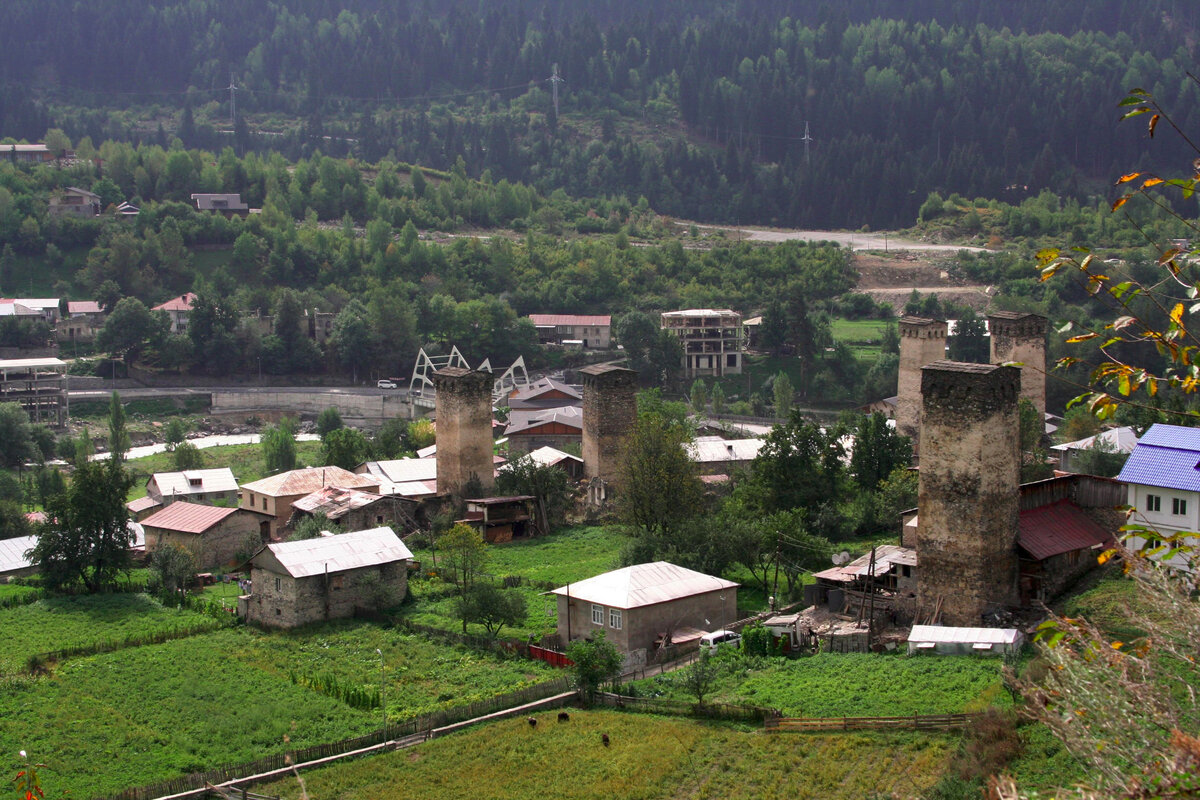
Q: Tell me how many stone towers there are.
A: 5